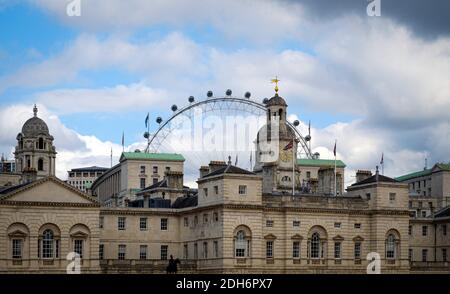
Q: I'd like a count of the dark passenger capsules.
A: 12